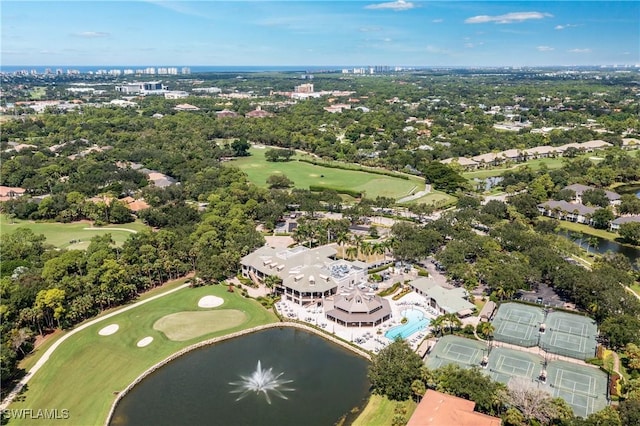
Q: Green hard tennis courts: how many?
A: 5